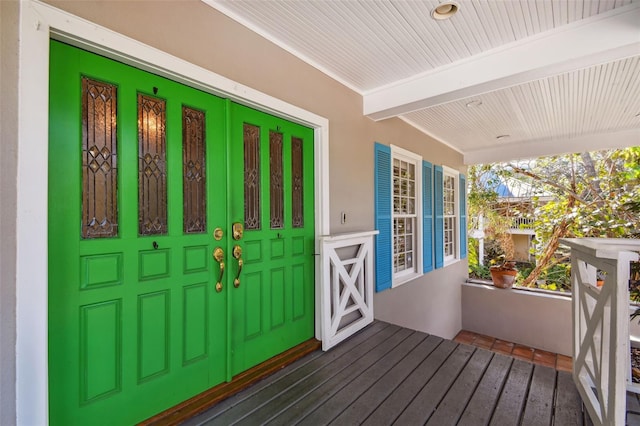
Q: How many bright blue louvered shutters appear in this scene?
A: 4